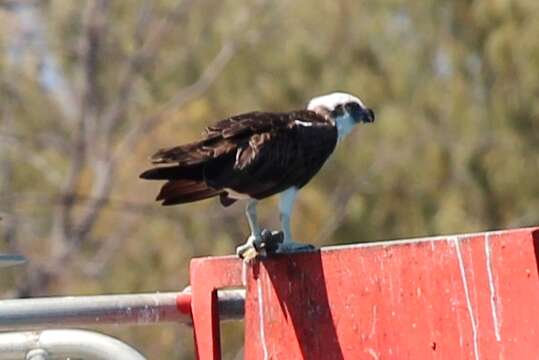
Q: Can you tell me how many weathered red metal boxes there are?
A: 1